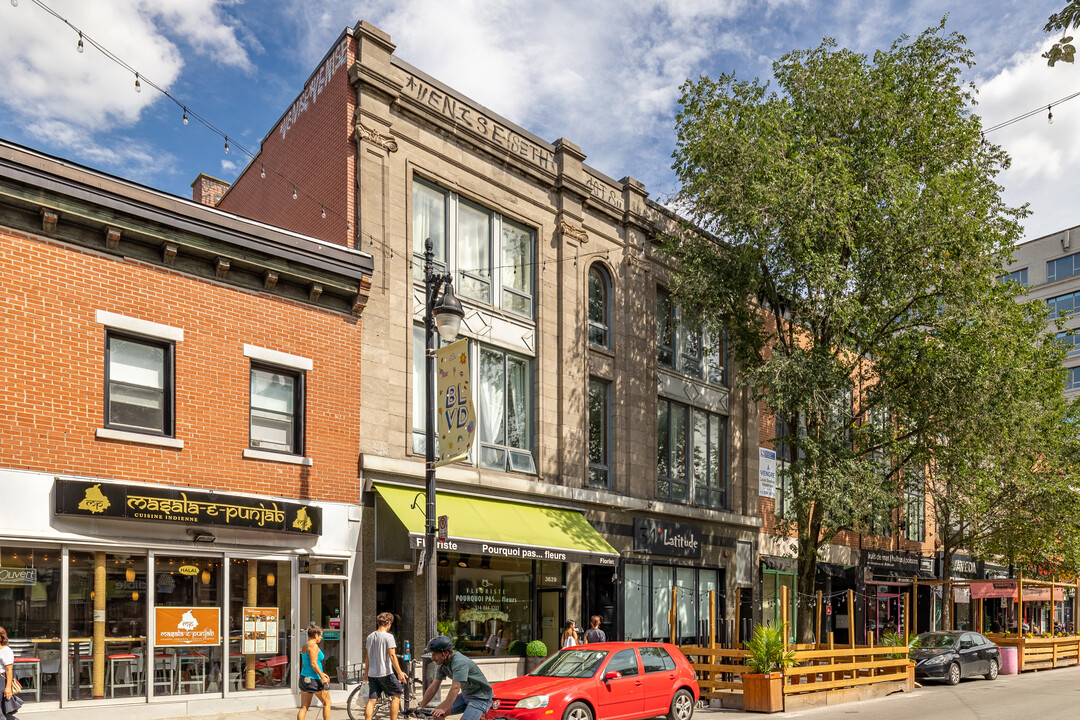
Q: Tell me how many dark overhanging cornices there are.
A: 1